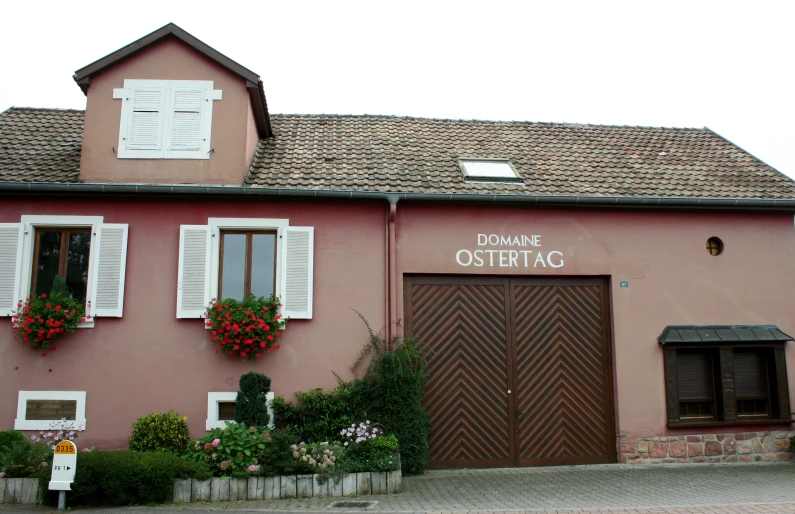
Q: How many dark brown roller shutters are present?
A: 2